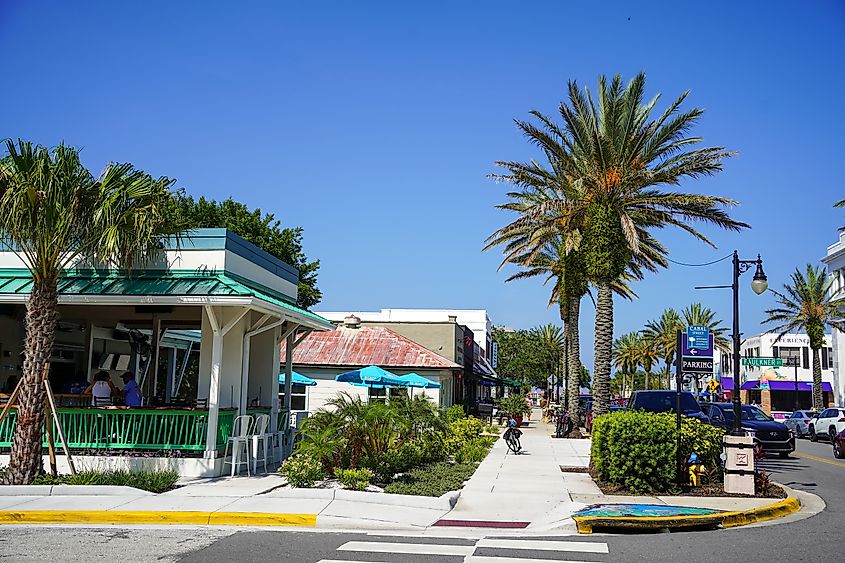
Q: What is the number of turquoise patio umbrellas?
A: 3